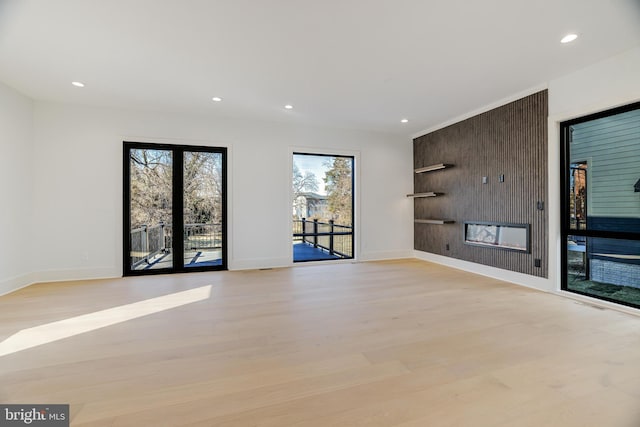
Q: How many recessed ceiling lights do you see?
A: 5